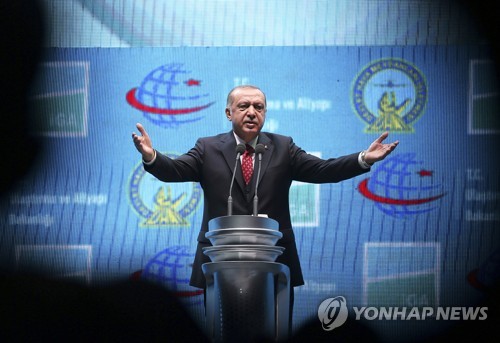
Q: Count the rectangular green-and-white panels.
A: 5